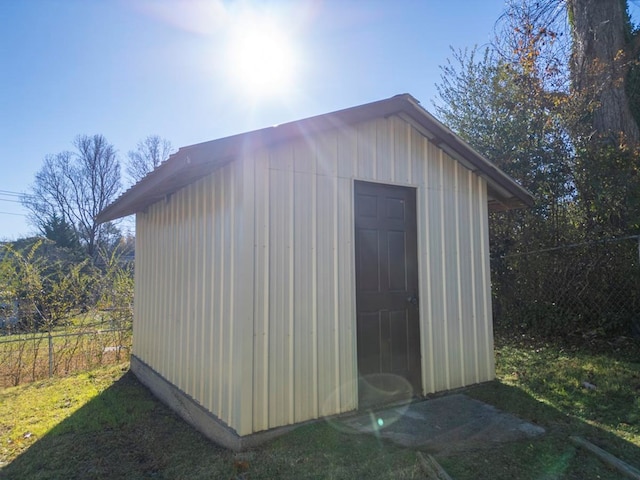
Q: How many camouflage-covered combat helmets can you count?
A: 0